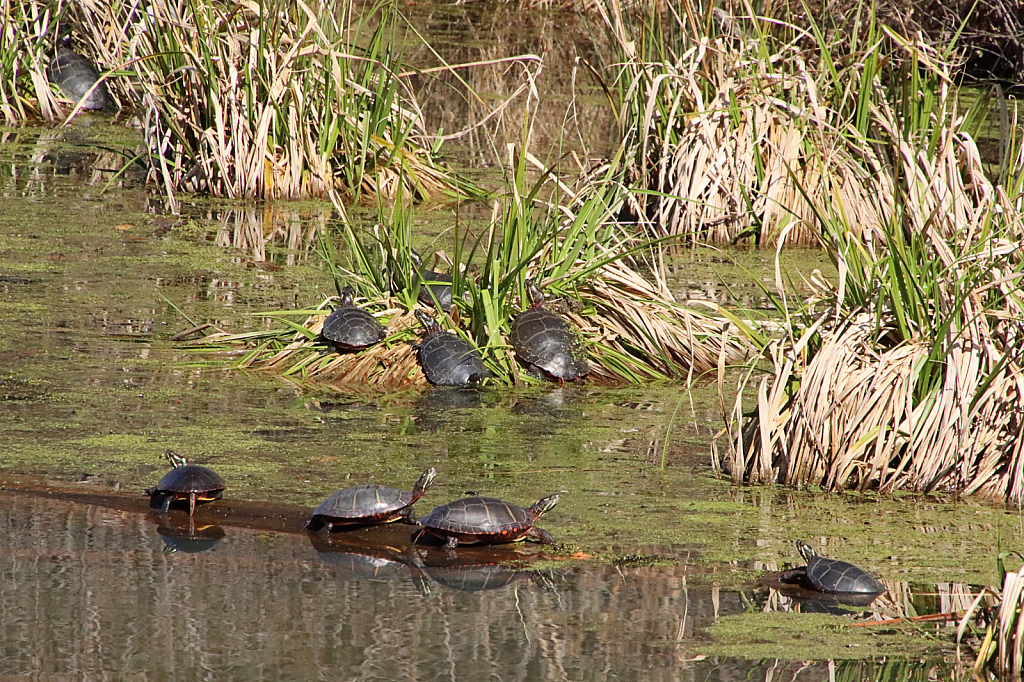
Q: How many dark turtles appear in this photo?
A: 9